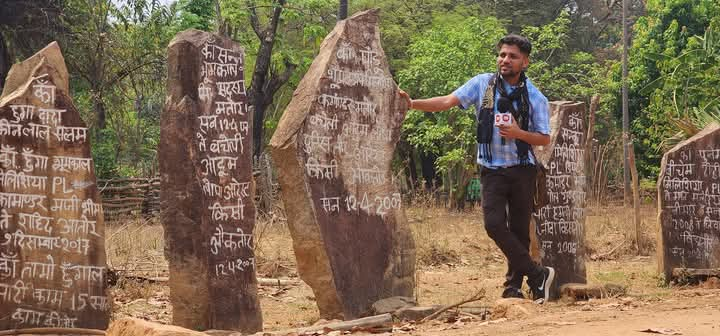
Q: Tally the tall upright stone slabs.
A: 5